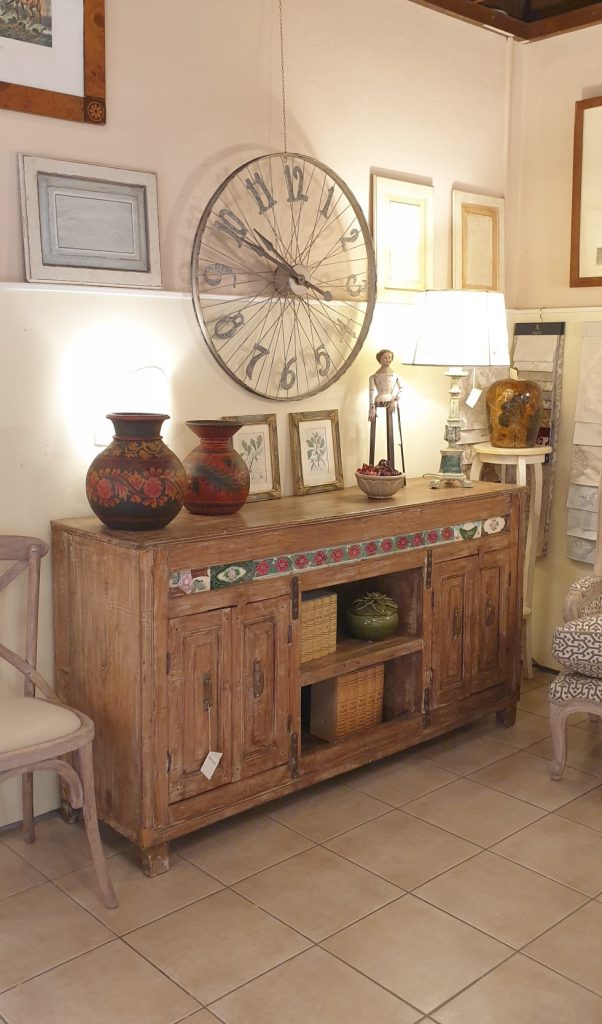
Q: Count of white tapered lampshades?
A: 1